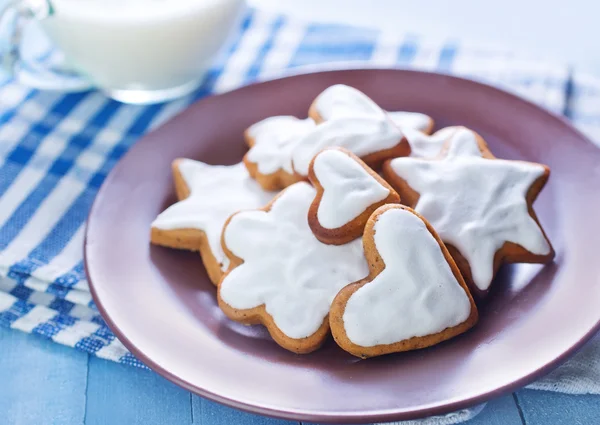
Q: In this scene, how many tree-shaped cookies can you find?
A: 0